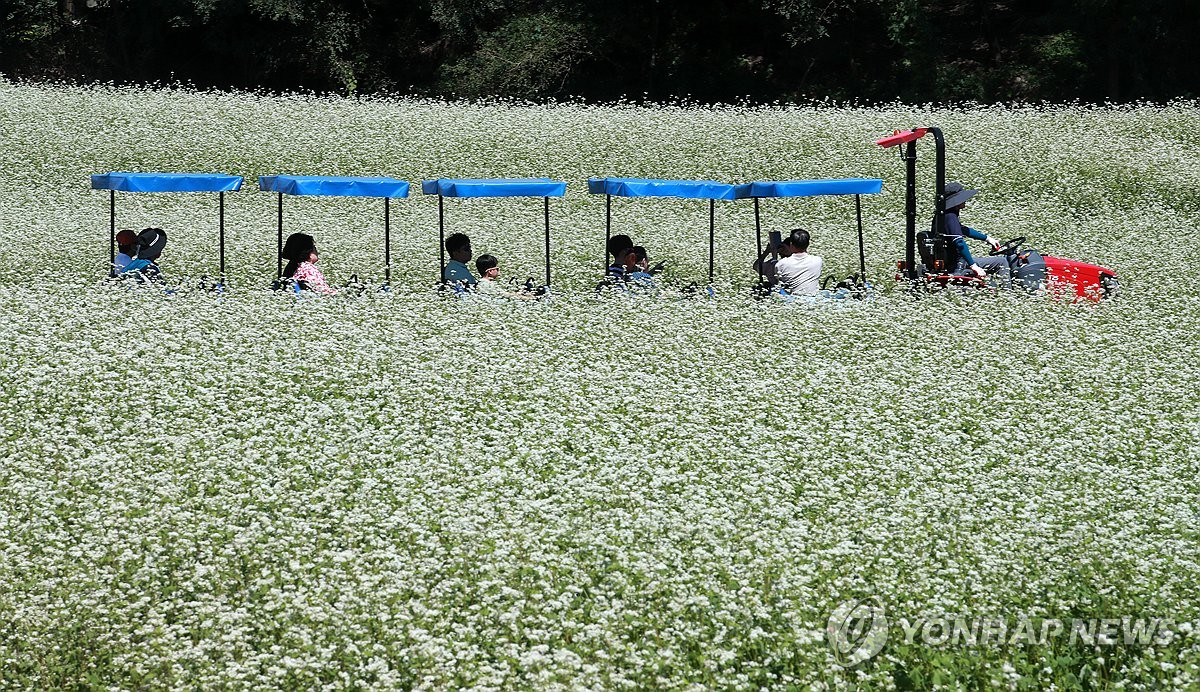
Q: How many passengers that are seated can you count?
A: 9